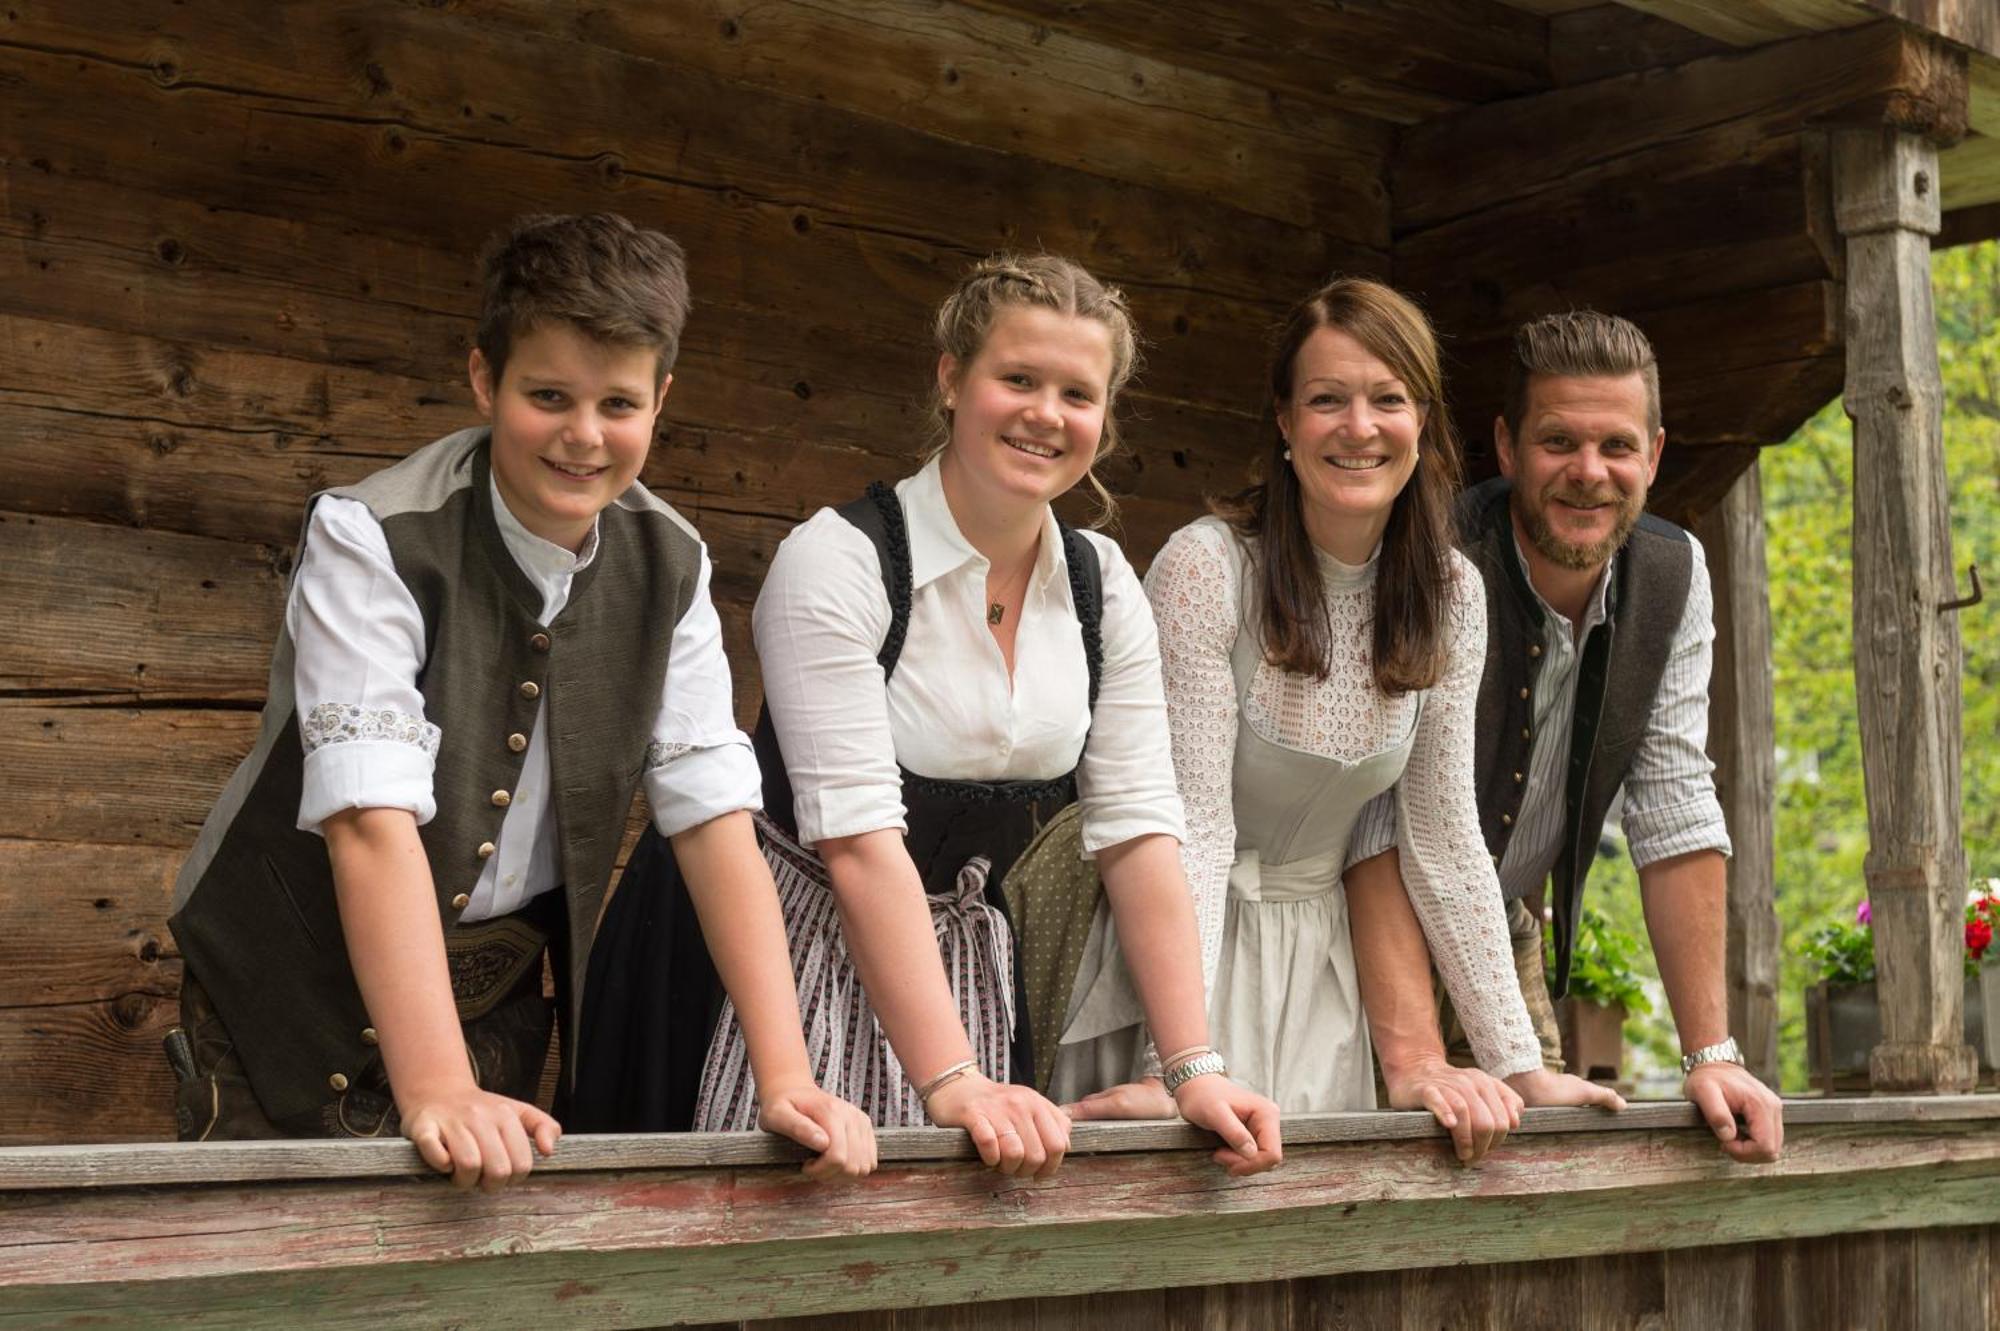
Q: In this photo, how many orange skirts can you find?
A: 0